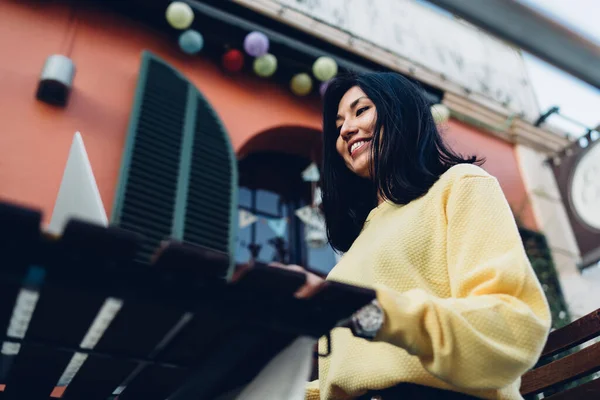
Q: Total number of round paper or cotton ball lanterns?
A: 9